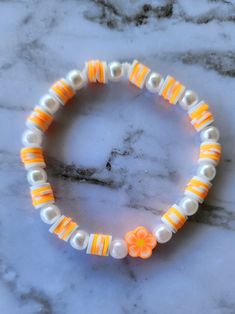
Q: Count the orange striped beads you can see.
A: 13